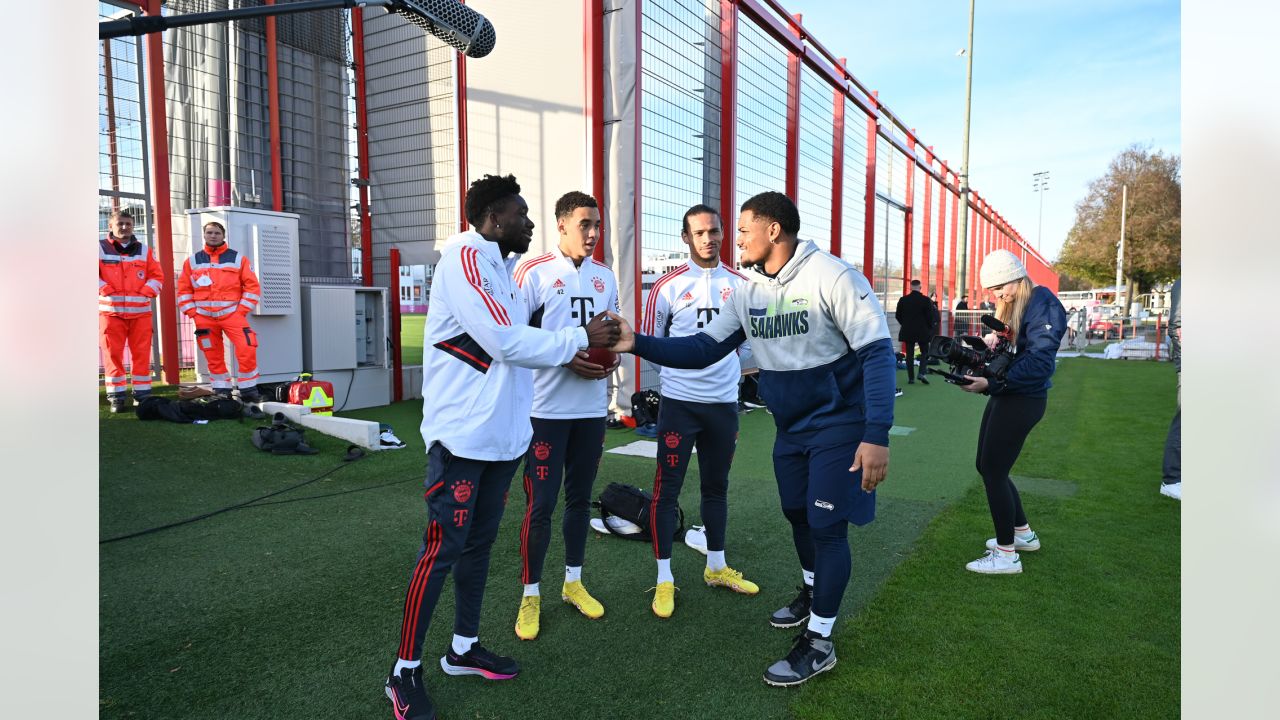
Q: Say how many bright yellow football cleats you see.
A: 4